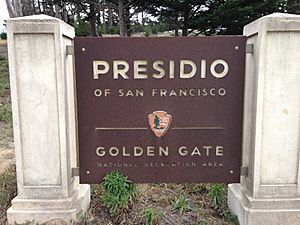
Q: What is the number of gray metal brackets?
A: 4